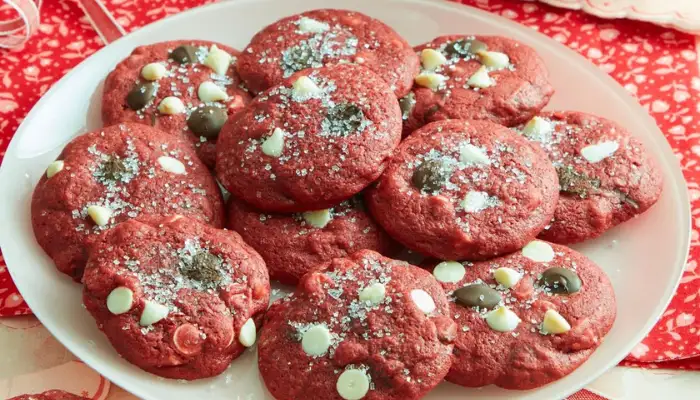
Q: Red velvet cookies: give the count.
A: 11